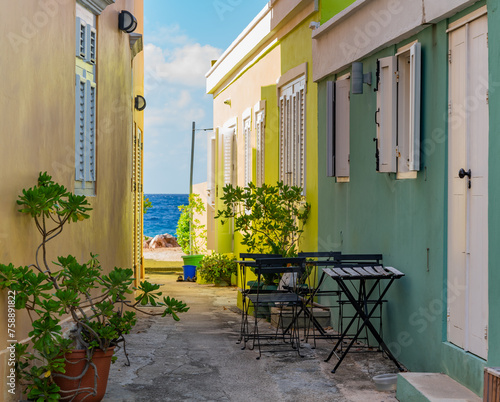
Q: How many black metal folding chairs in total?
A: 4